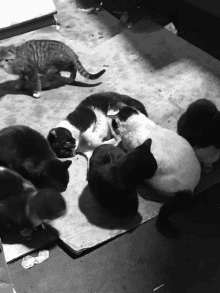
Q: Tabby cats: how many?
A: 1